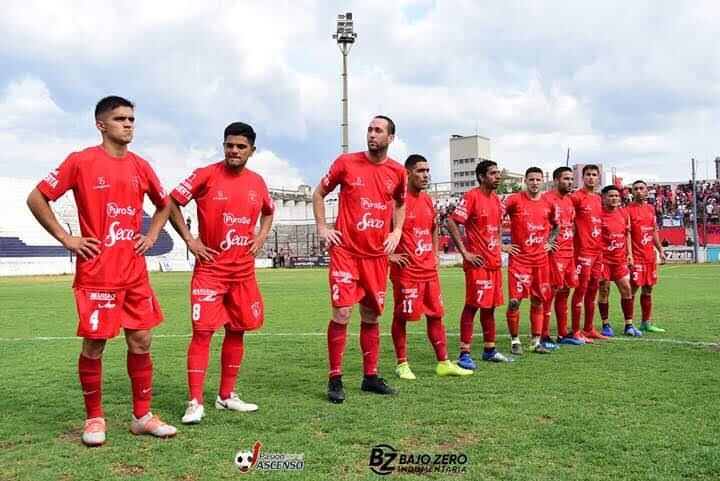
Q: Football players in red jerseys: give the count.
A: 10